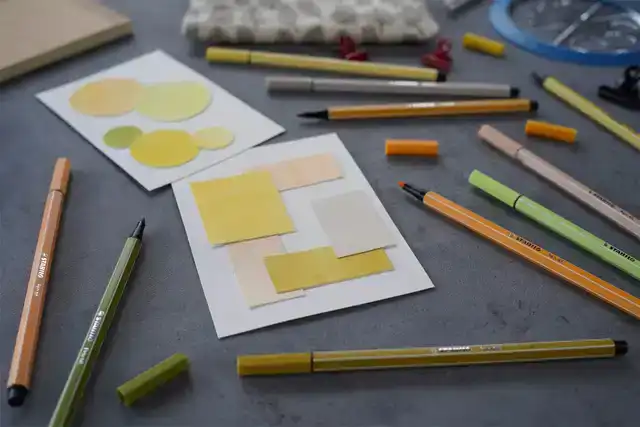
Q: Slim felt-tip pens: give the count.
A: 10